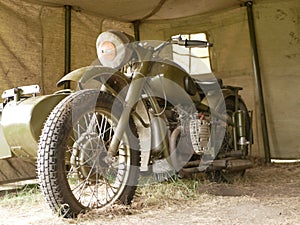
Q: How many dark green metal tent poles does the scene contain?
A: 3